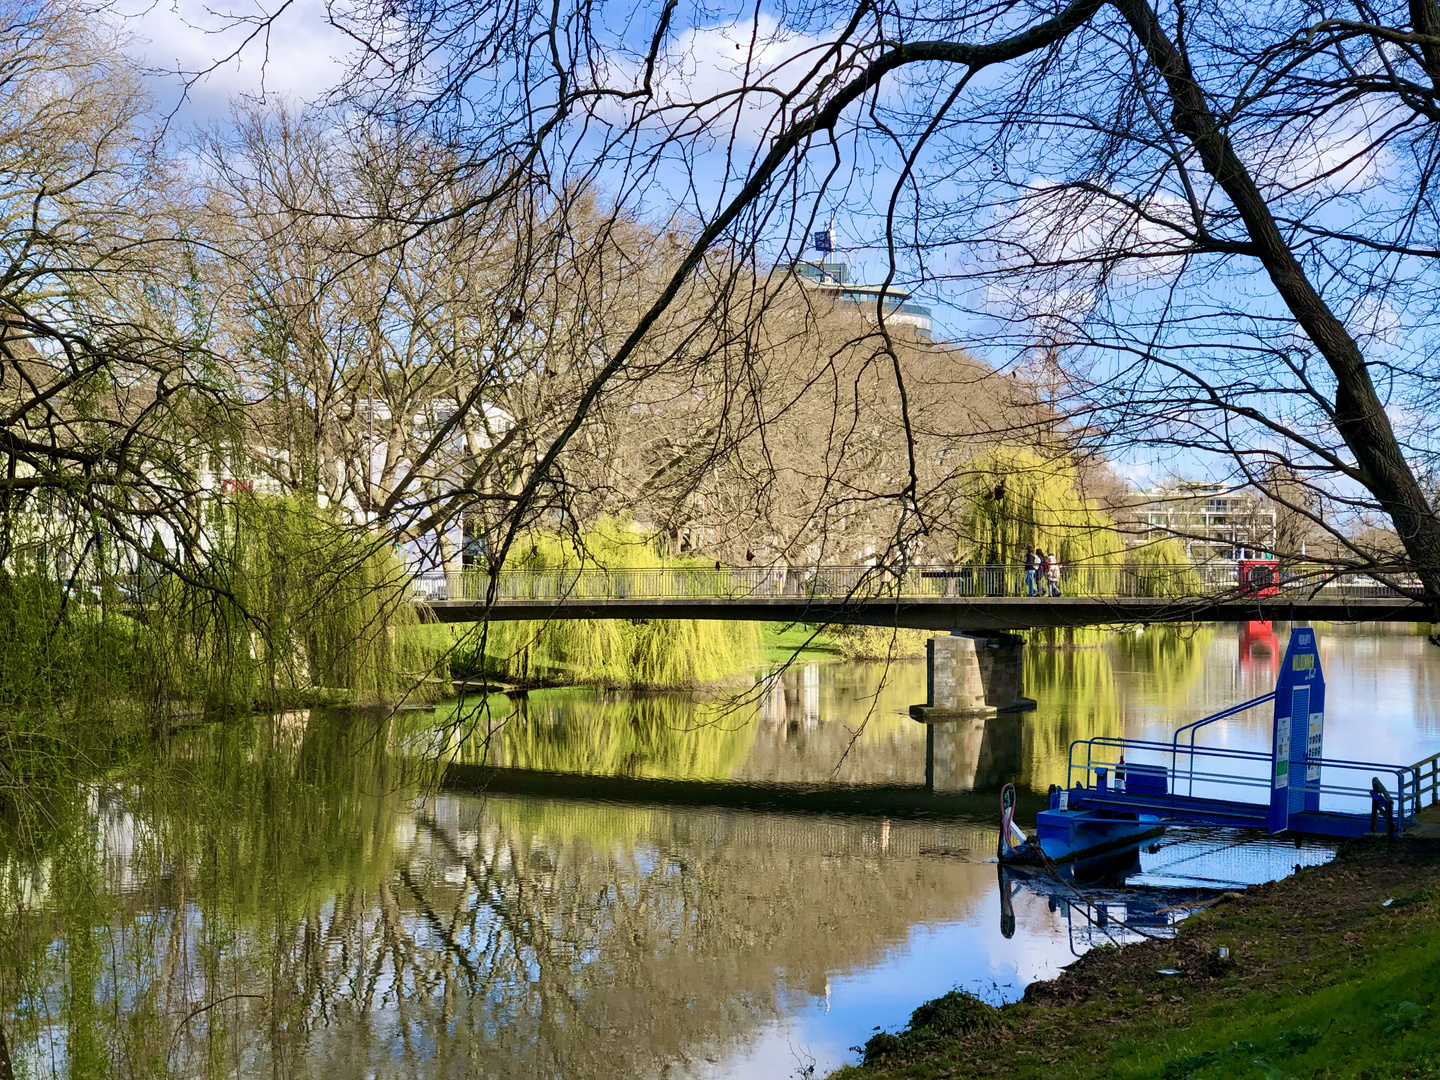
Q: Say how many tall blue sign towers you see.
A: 1